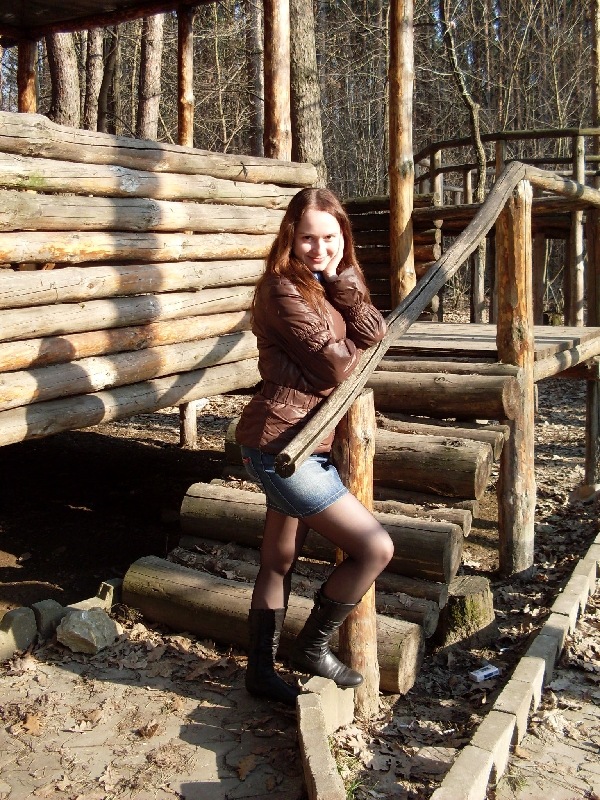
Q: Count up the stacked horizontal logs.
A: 9